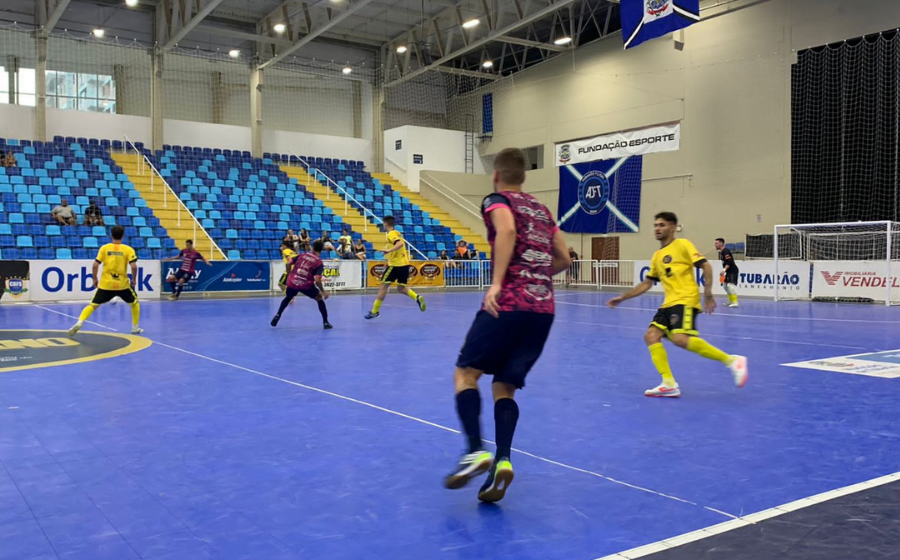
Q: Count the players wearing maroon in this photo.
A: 3